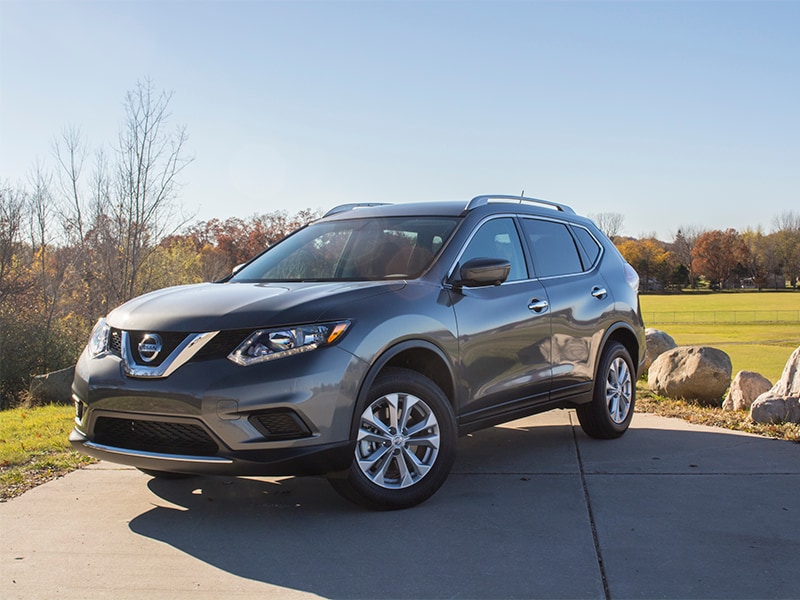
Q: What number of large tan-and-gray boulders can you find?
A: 4